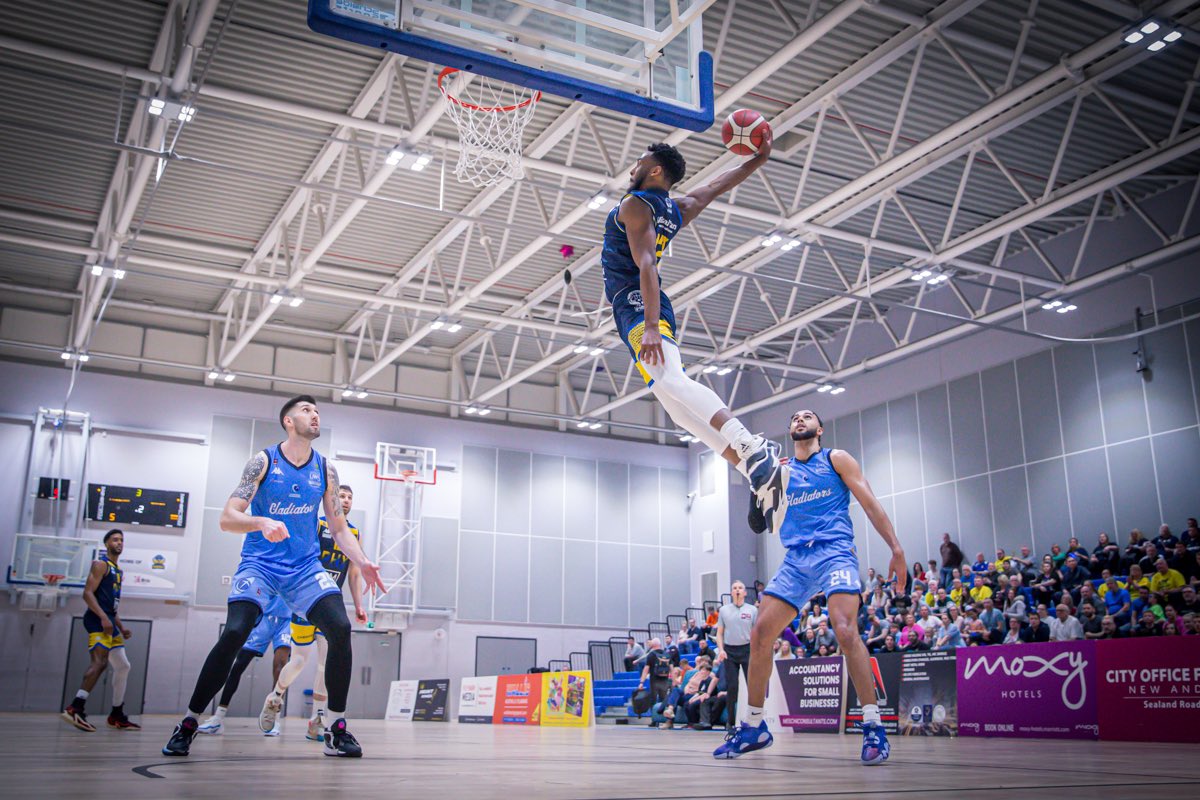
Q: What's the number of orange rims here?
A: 3